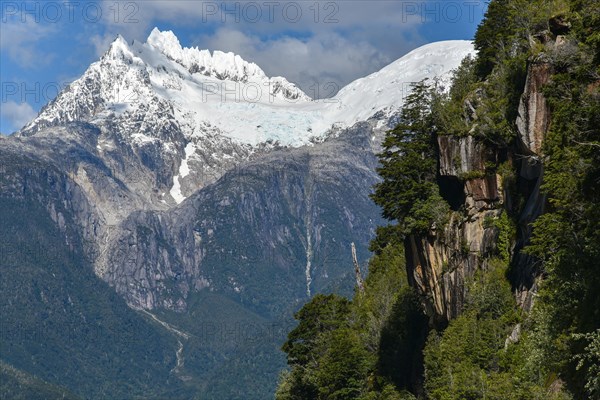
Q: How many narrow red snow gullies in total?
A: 0